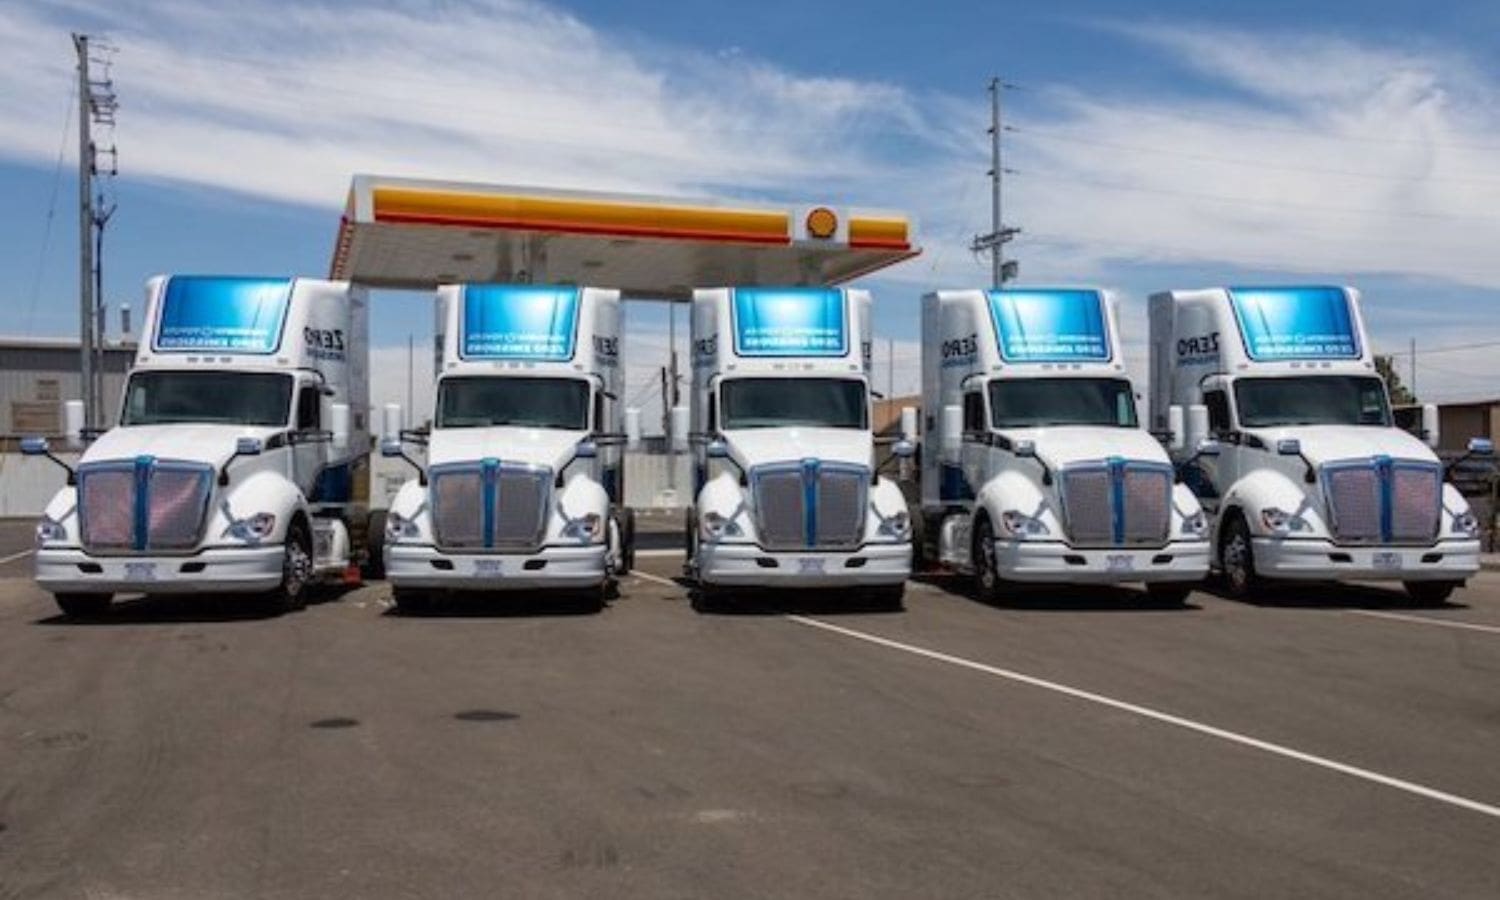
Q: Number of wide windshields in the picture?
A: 5